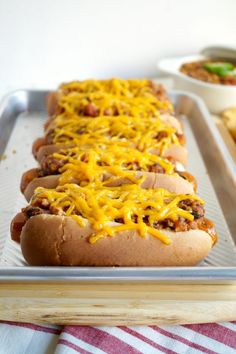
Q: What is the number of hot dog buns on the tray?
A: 5